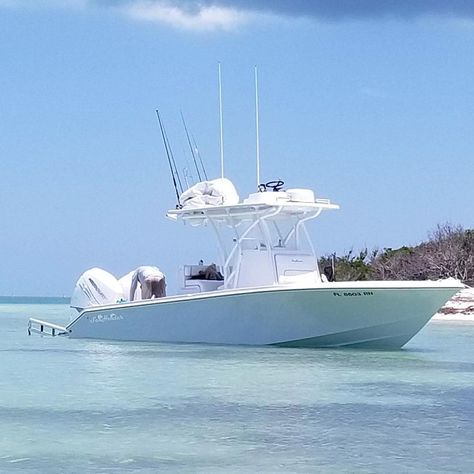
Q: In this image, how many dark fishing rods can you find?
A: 4